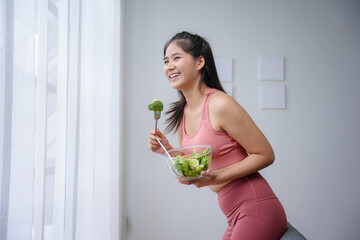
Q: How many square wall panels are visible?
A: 4